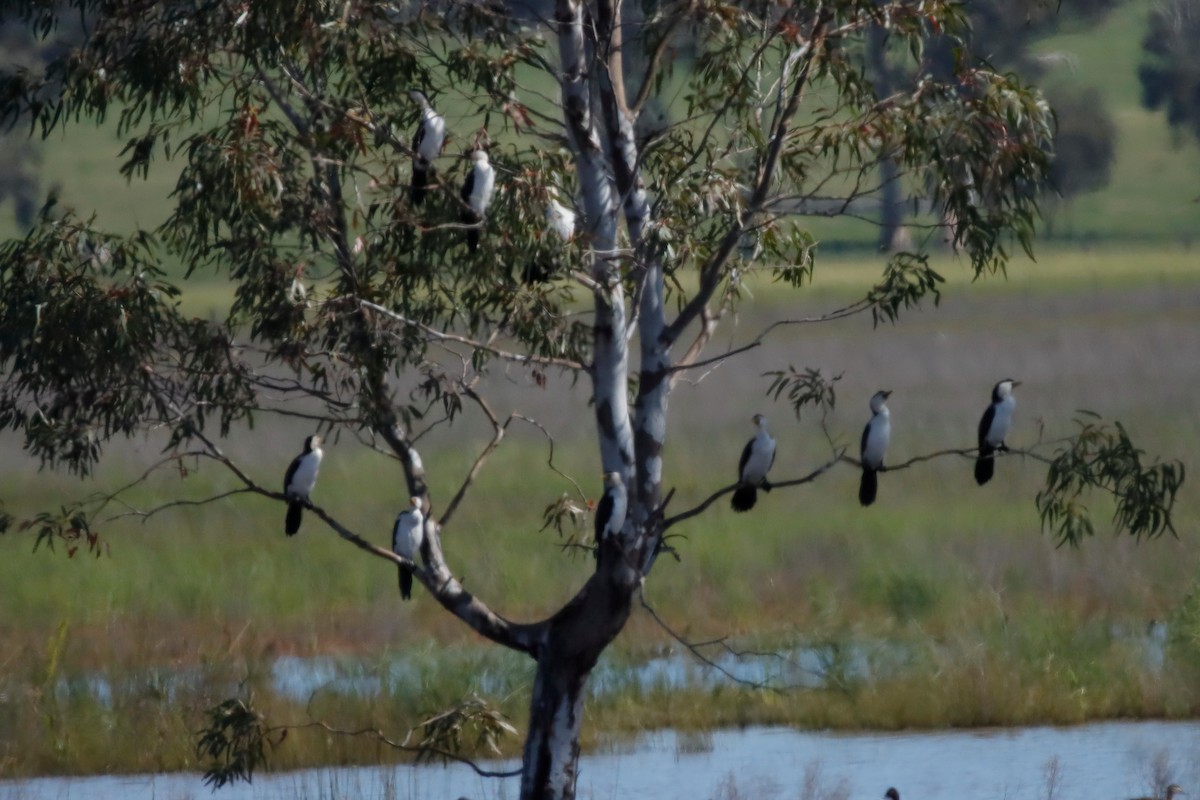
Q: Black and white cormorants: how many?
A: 9